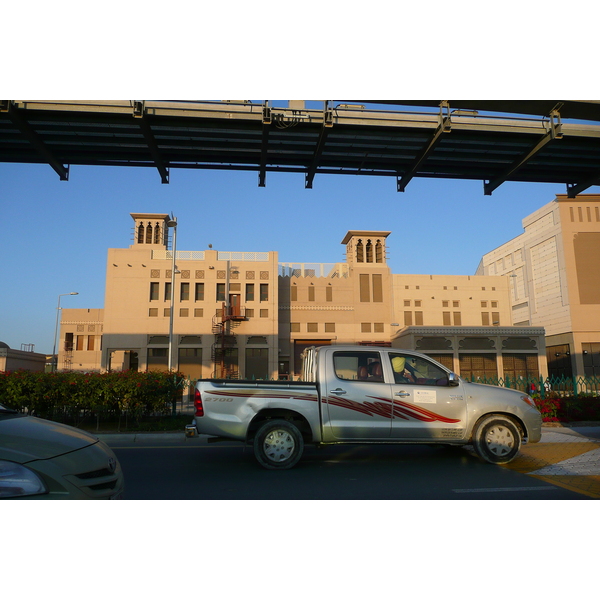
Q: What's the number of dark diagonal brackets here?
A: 7